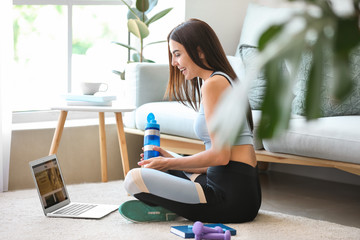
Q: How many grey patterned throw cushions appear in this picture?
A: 2